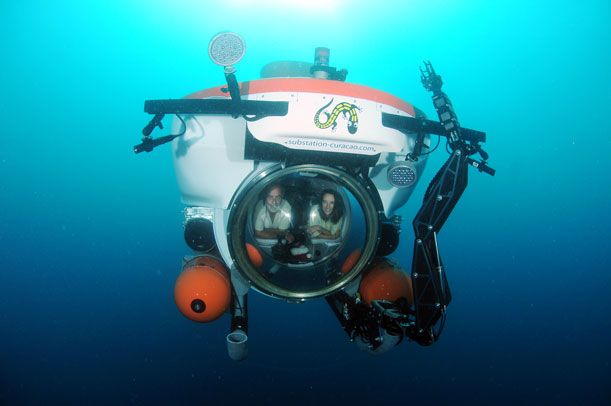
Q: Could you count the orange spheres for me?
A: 2